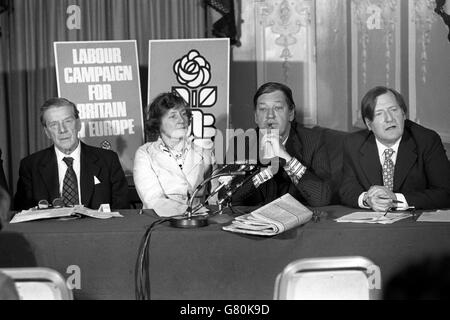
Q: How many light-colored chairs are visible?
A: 2